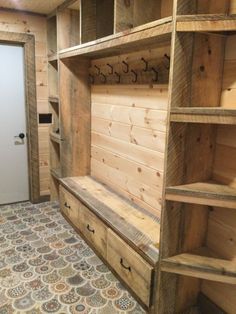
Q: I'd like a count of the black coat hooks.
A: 10